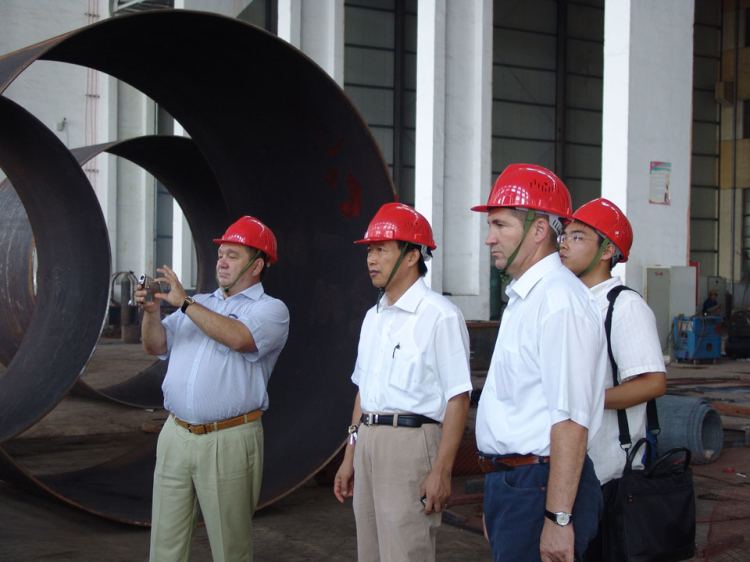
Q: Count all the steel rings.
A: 3